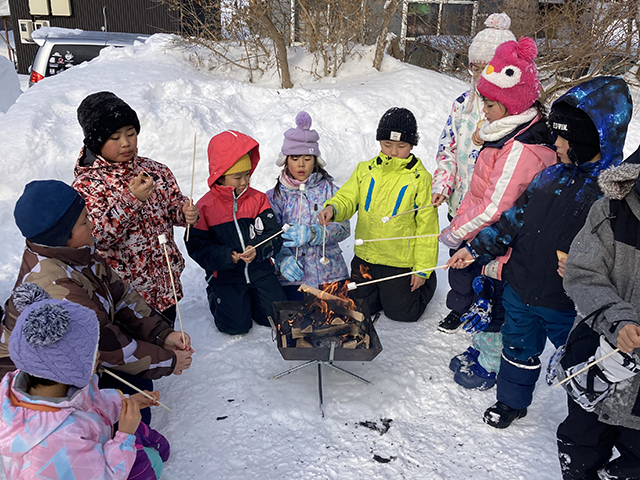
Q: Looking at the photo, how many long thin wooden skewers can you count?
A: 10